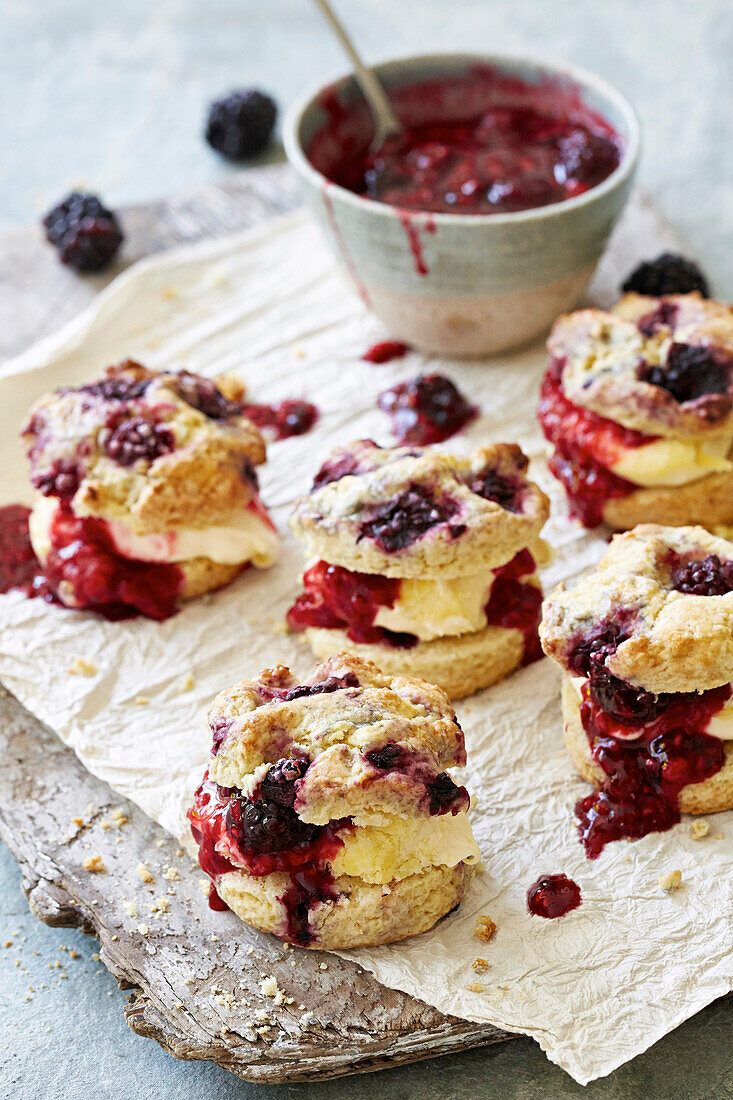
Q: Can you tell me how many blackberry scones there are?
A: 5